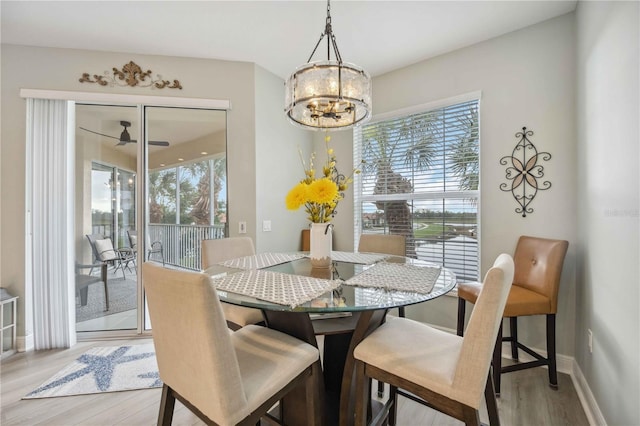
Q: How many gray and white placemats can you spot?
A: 4